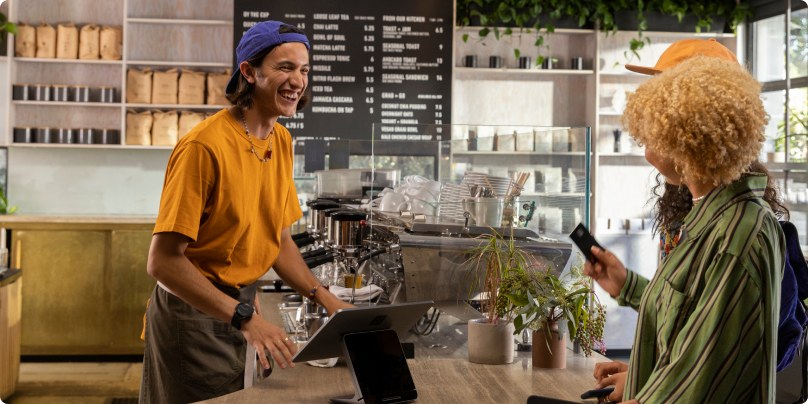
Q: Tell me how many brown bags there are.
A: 12